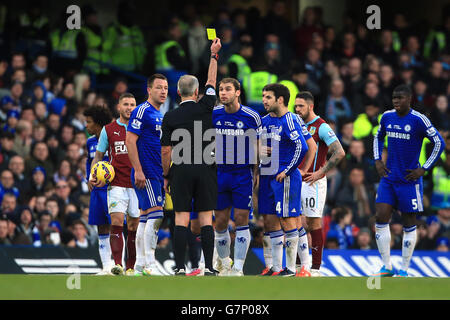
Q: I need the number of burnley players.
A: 2